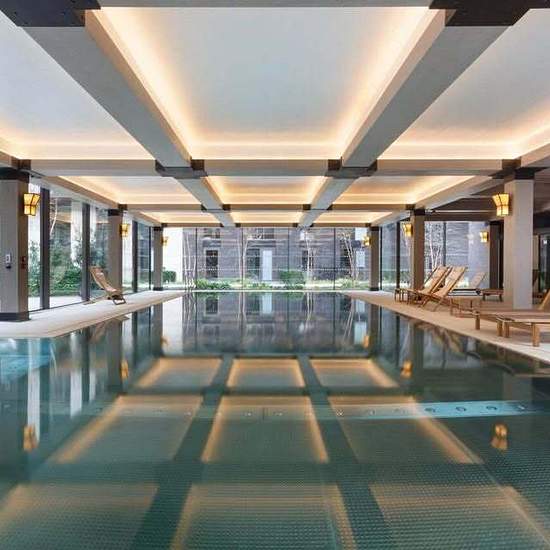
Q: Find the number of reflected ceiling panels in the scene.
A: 9